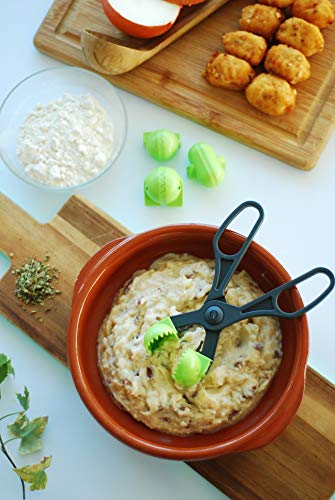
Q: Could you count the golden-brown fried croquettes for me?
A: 8